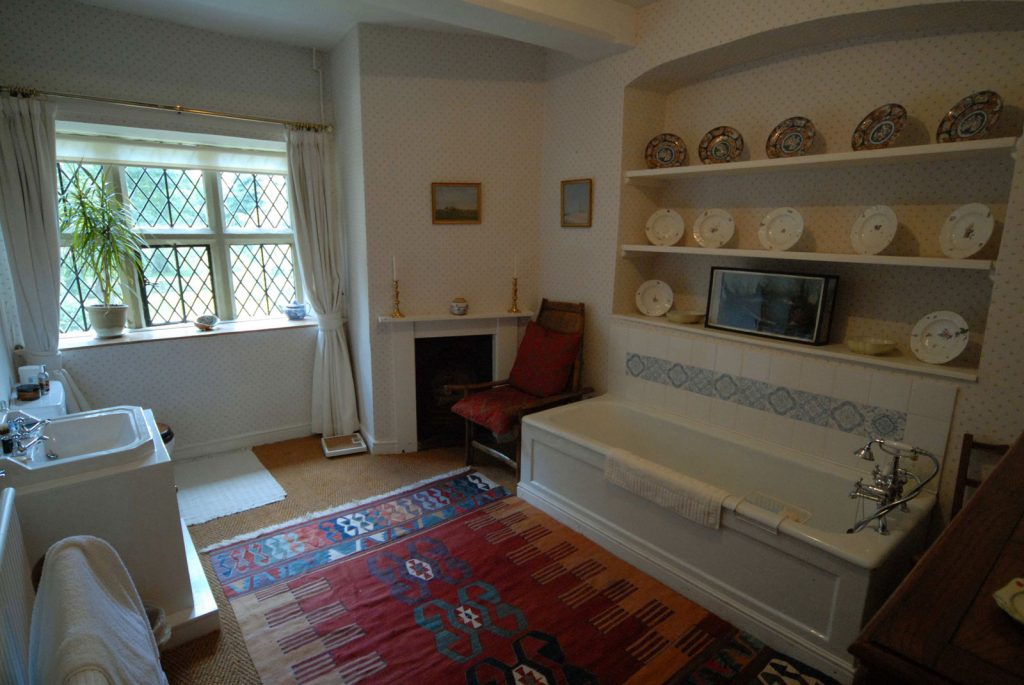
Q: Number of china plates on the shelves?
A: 12